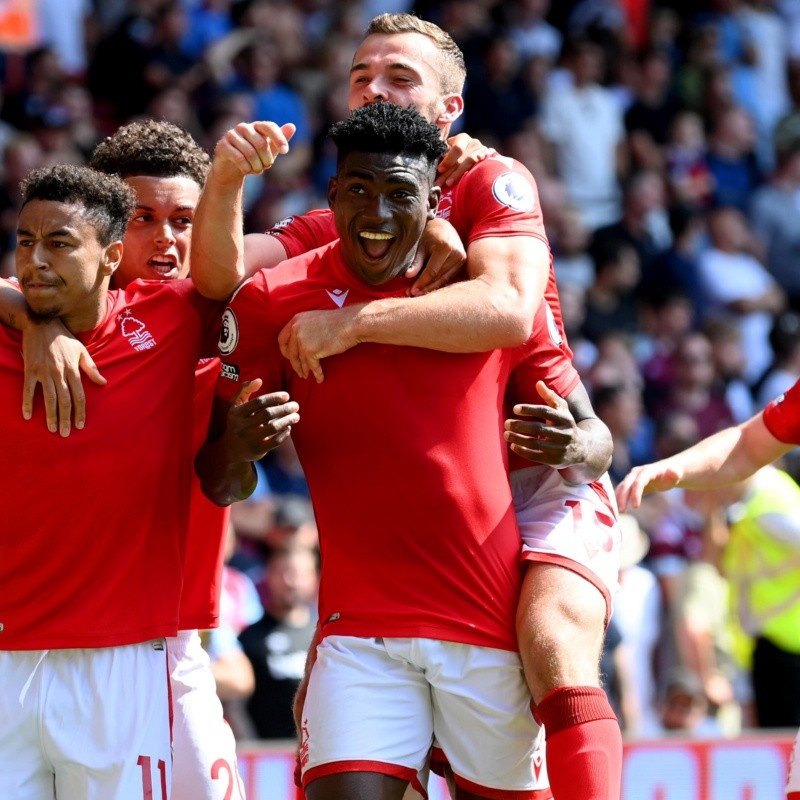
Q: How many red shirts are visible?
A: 5